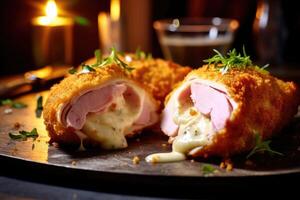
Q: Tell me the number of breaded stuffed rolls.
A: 3